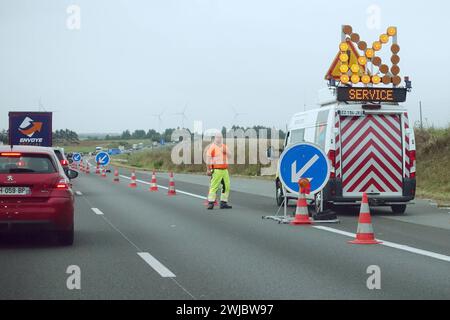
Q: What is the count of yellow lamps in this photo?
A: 13